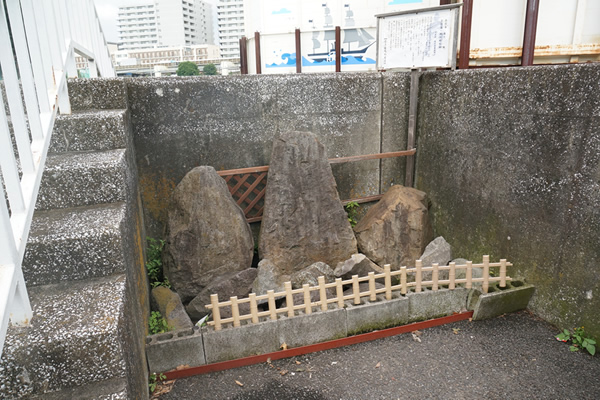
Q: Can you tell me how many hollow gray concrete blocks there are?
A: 6